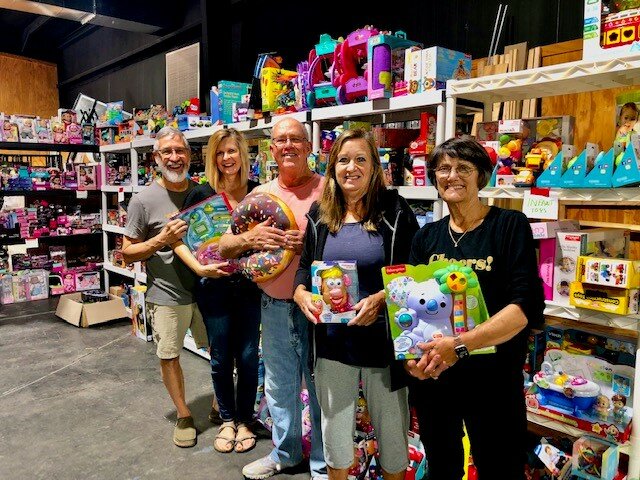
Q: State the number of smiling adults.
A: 5